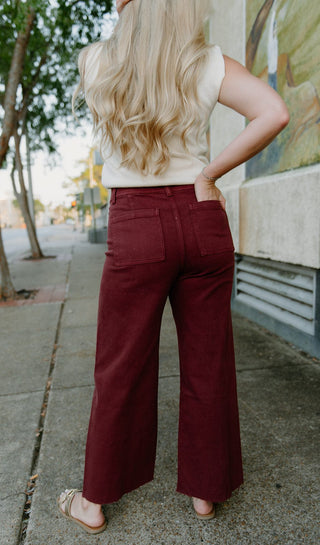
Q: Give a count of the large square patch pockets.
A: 2